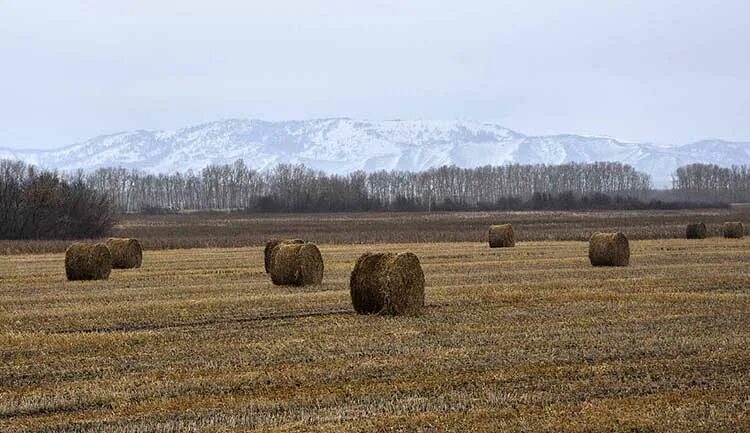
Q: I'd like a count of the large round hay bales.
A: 9